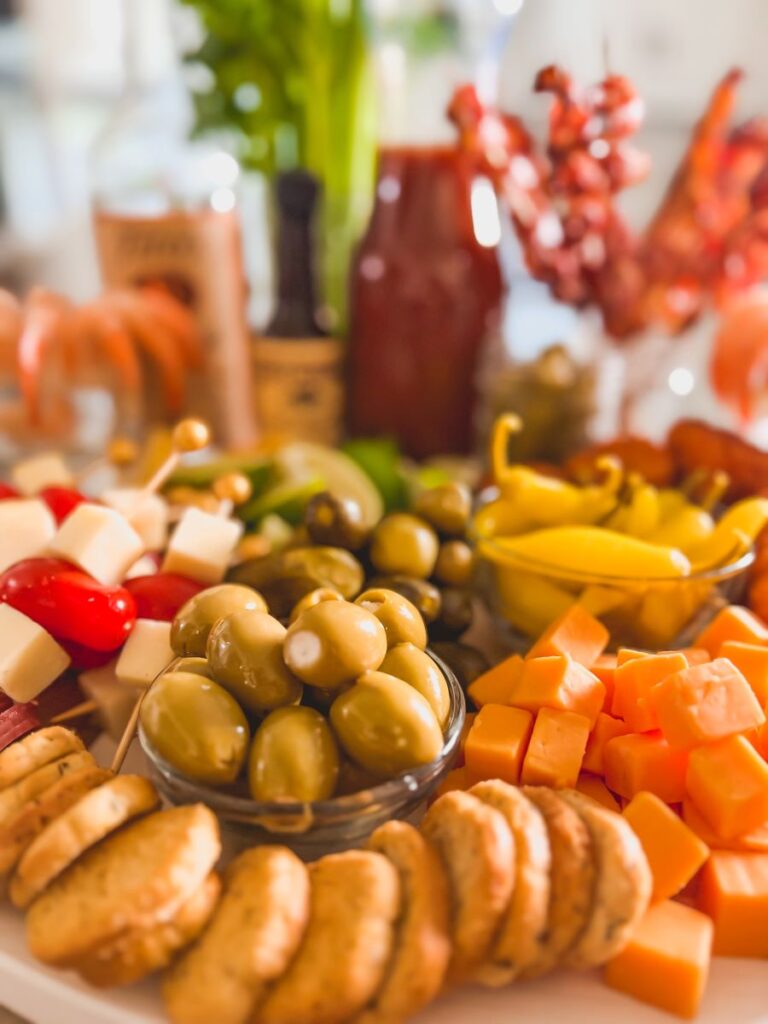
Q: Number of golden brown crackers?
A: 13